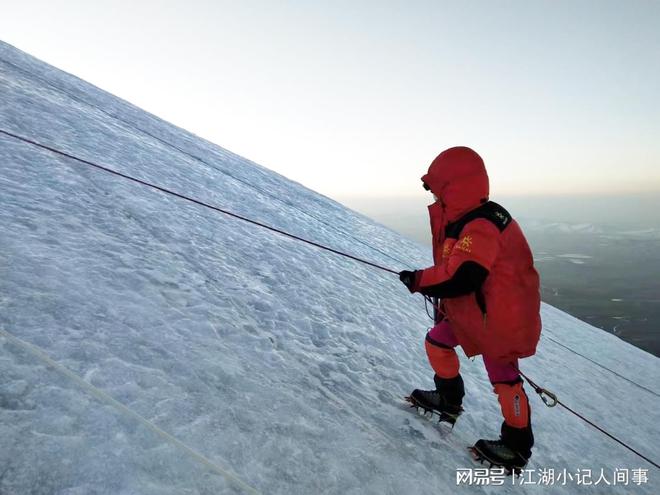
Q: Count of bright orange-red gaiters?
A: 2